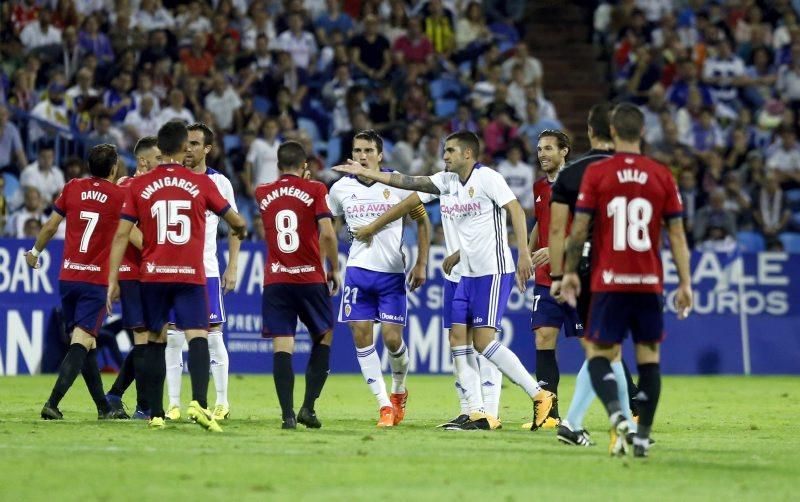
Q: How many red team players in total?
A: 6